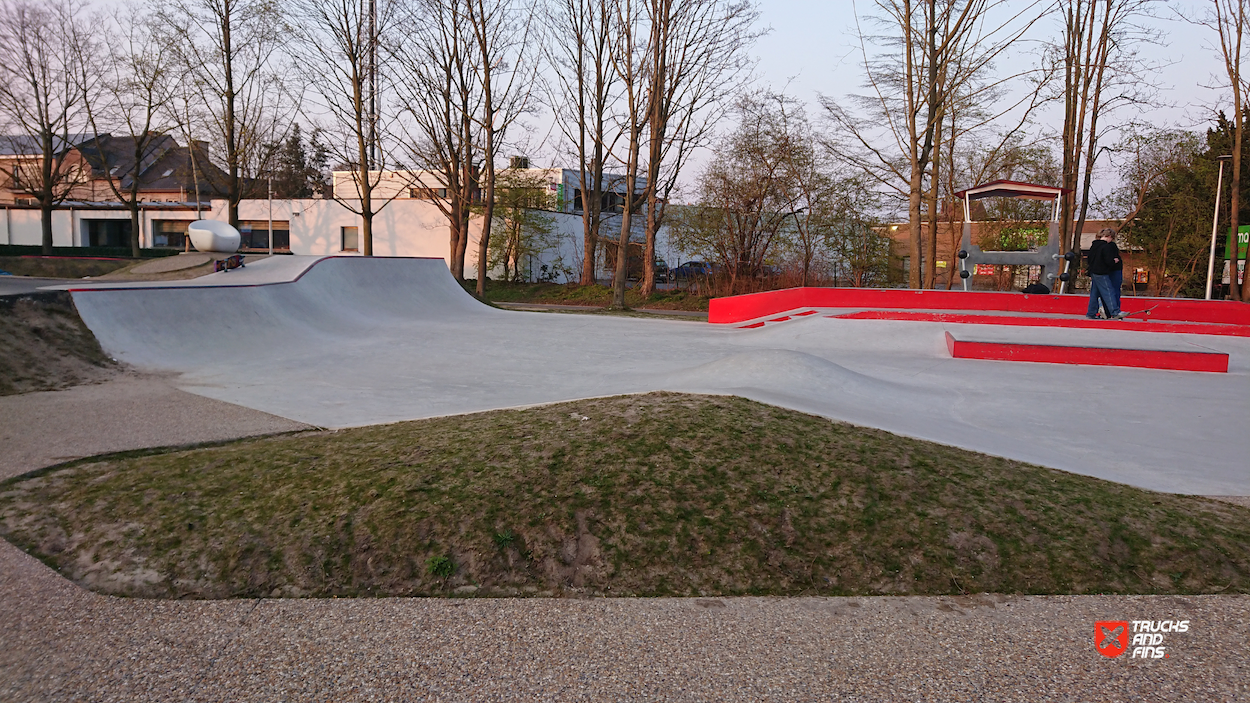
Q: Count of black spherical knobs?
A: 4